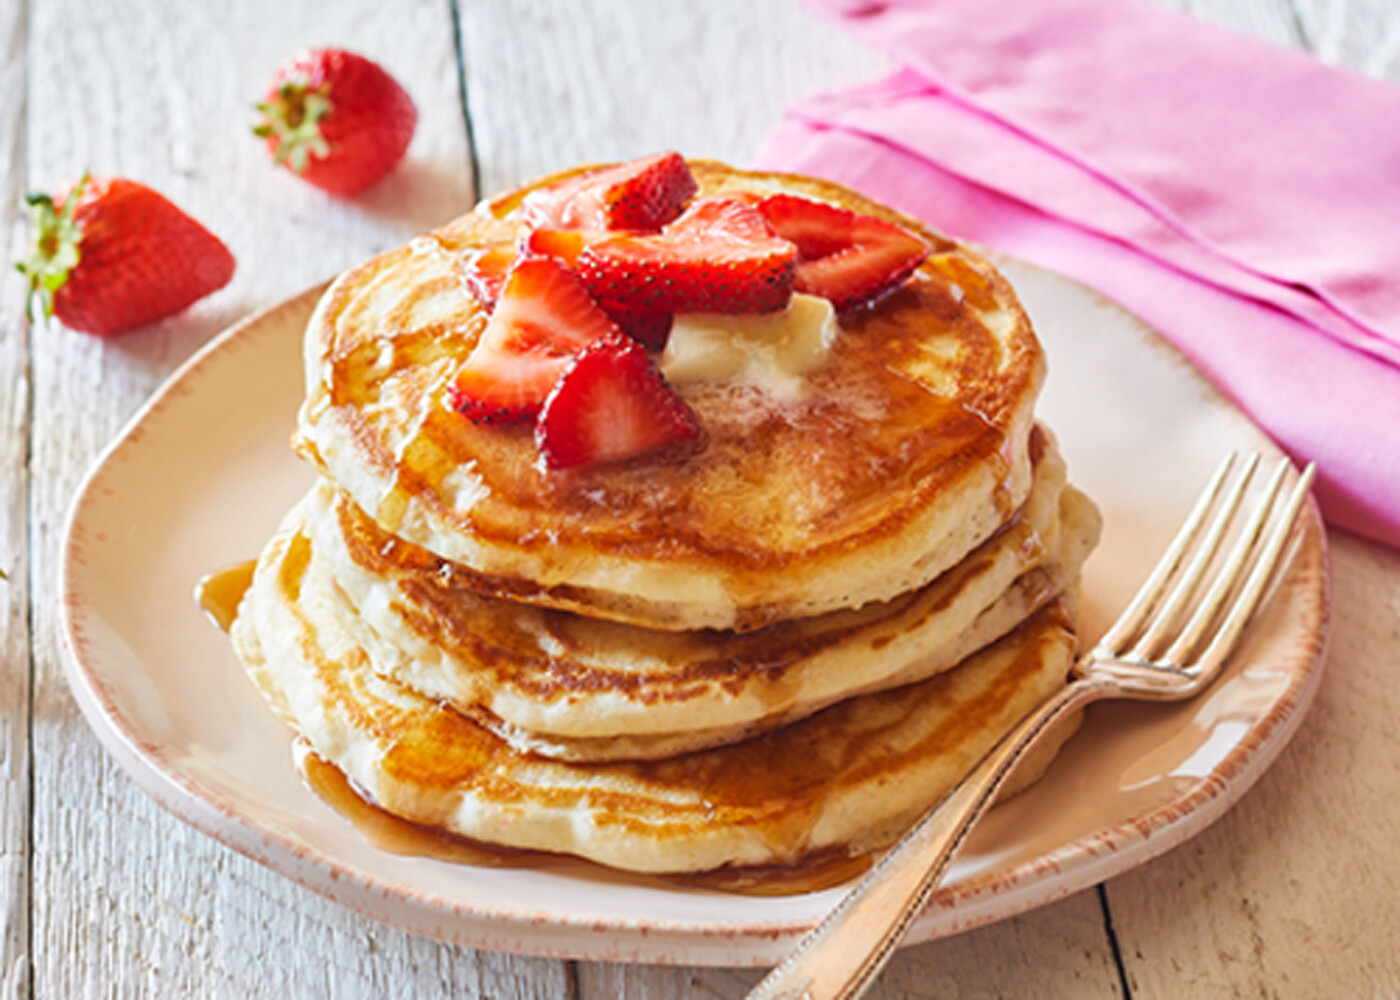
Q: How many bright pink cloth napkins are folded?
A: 1